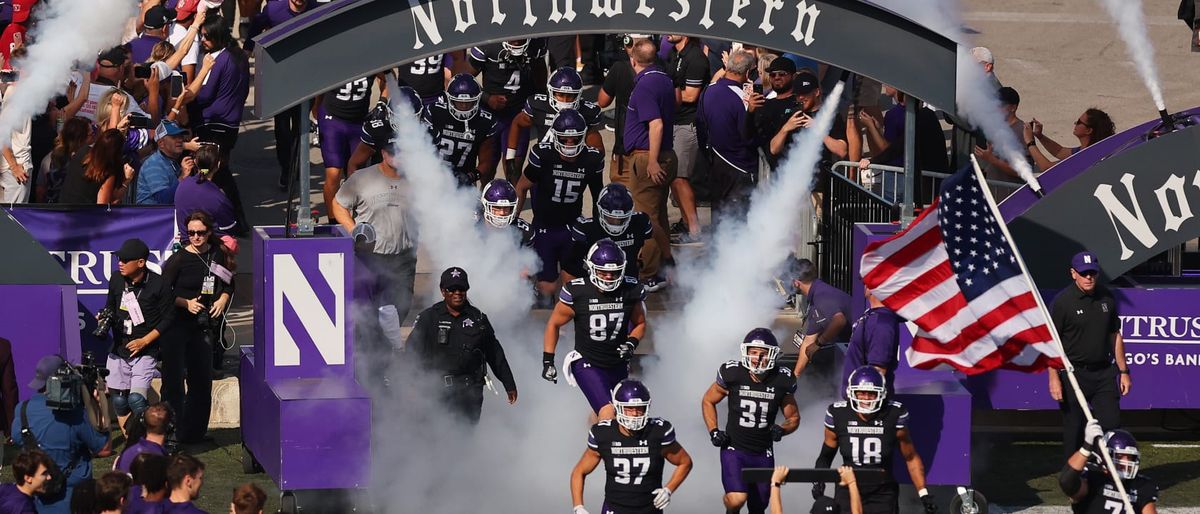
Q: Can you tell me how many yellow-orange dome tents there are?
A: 0